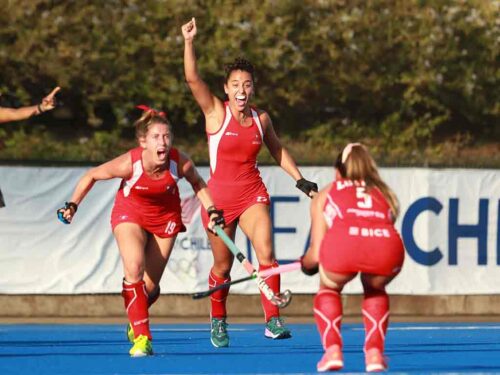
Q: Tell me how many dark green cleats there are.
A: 2